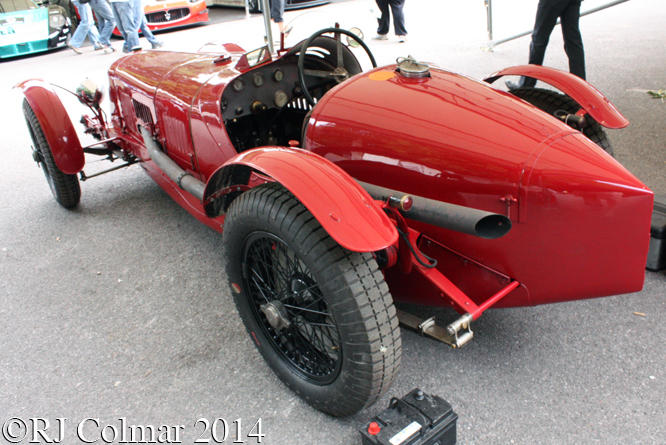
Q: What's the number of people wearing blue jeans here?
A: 4